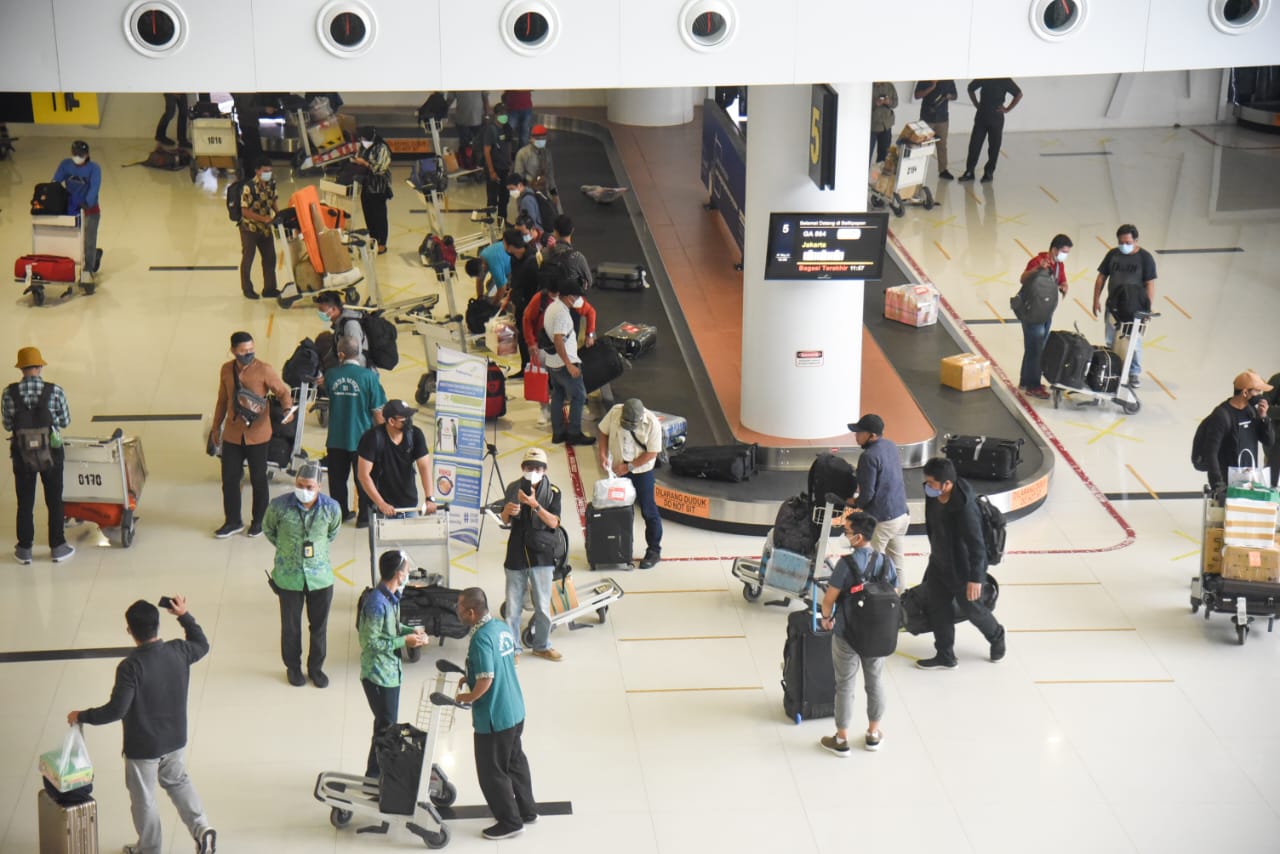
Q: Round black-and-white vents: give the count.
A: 6